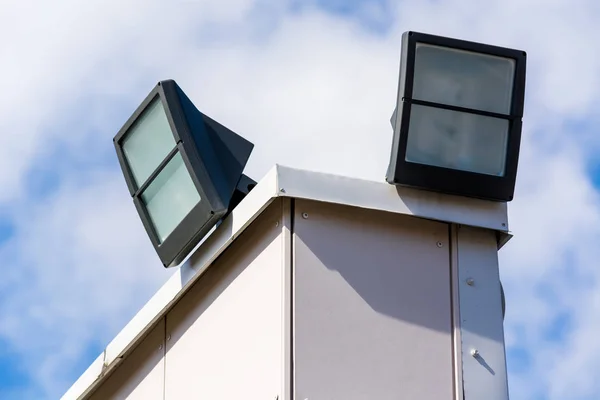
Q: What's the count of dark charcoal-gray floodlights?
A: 2